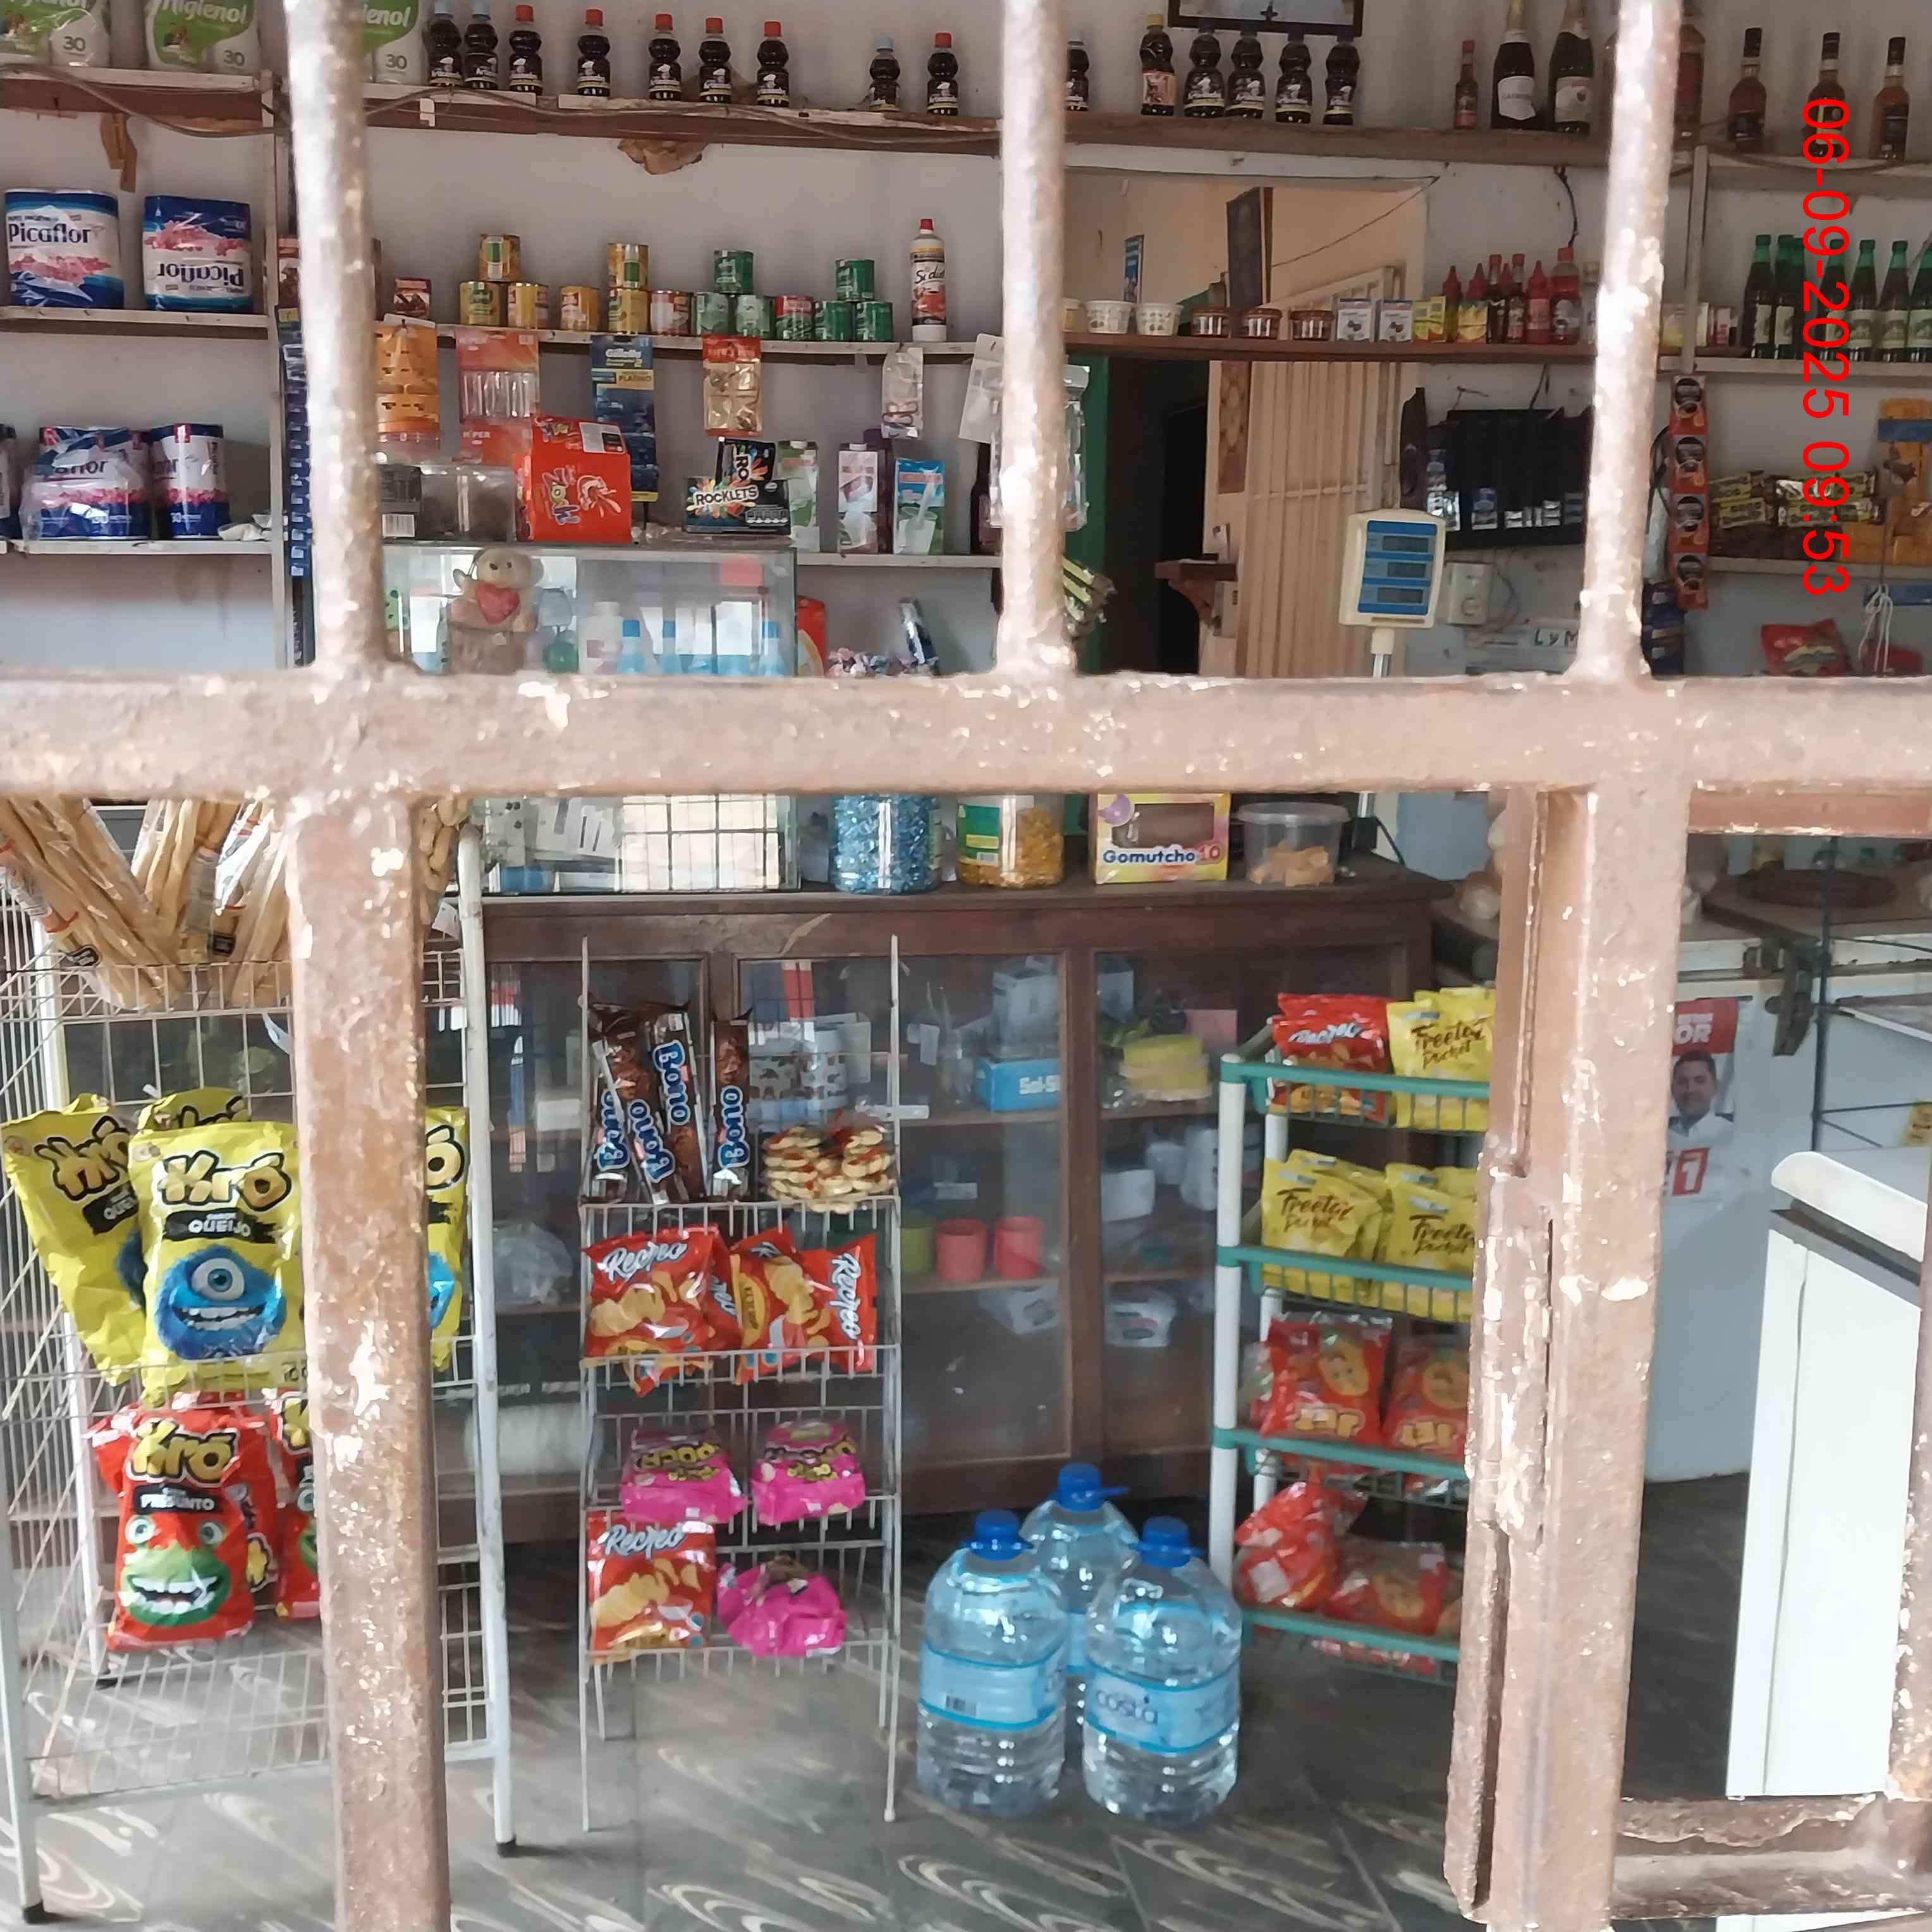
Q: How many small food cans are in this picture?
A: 14